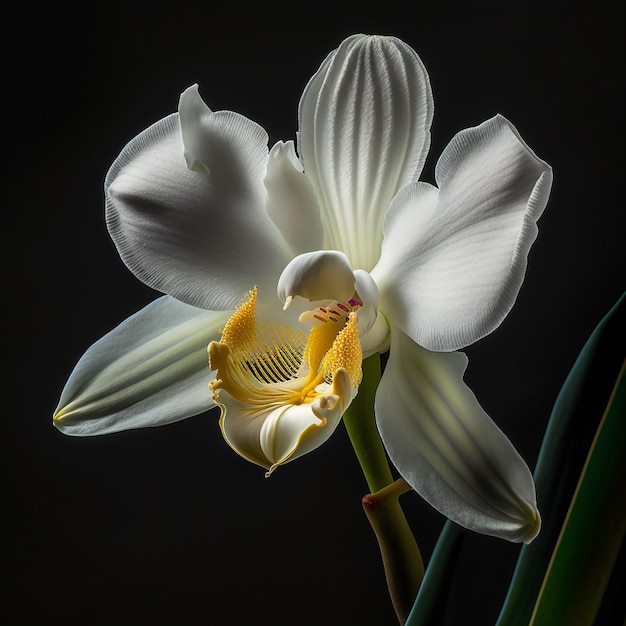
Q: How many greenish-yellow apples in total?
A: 0